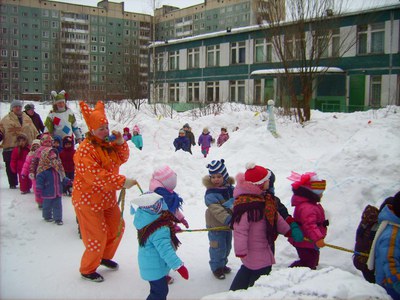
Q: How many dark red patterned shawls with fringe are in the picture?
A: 2